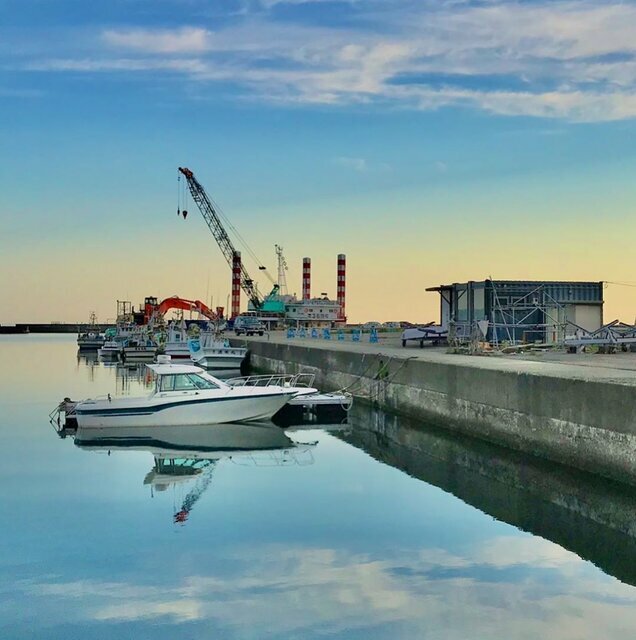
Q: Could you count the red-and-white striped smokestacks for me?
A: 3